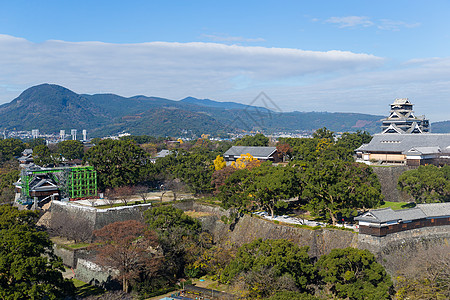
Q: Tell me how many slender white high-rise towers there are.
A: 4